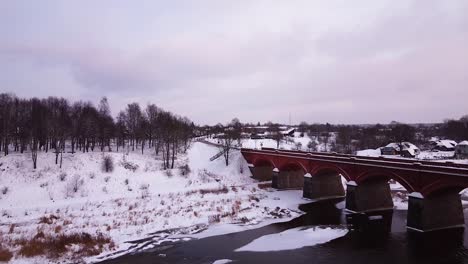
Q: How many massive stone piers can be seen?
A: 5